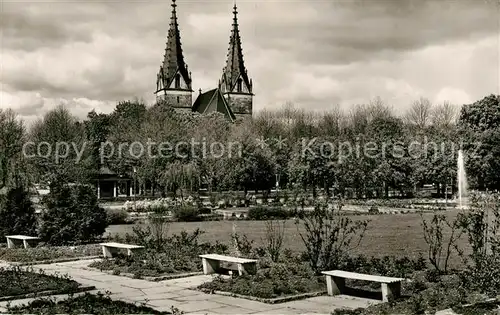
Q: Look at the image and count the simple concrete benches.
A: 4